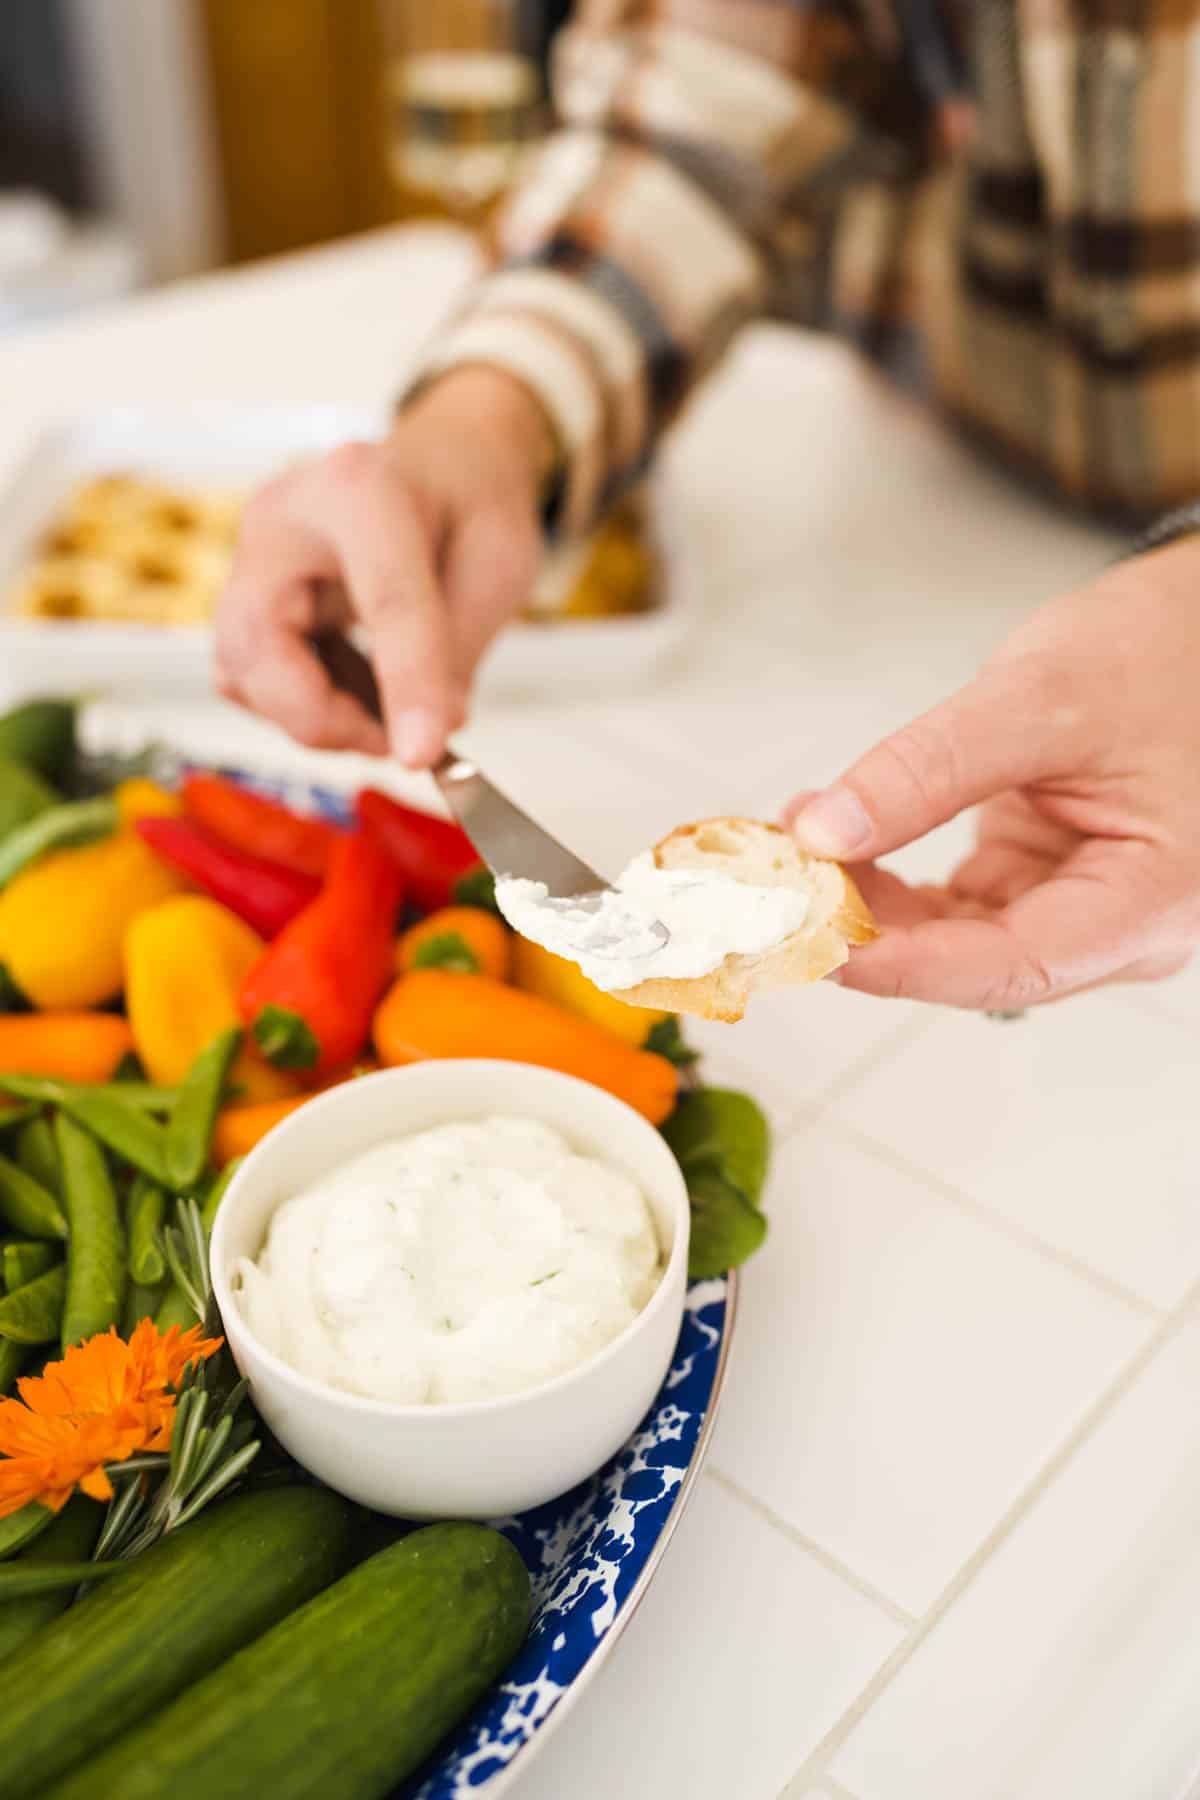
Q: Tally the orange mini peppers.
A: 4